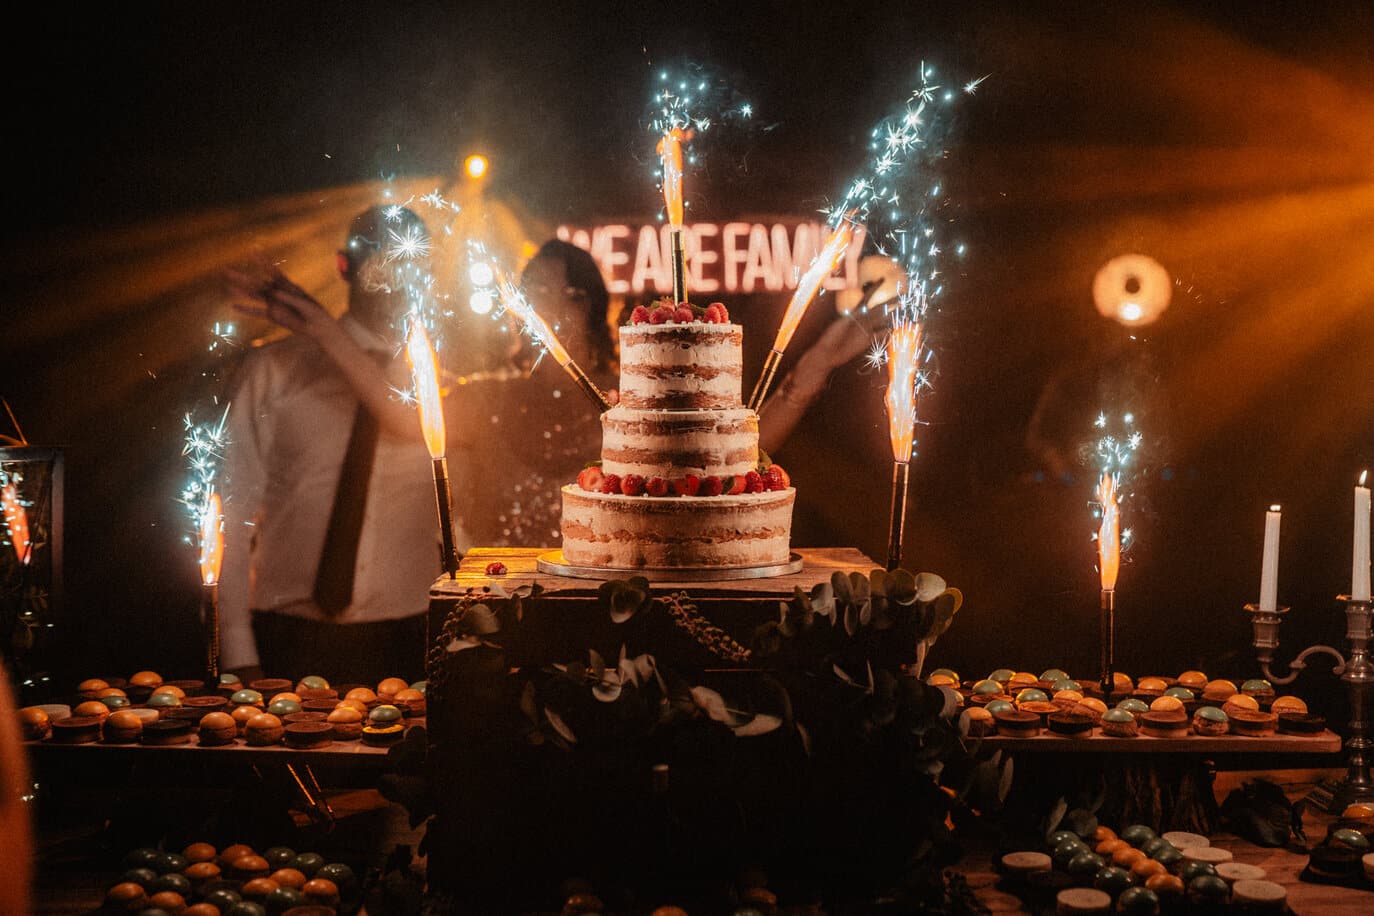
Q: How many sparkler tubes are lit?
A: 7